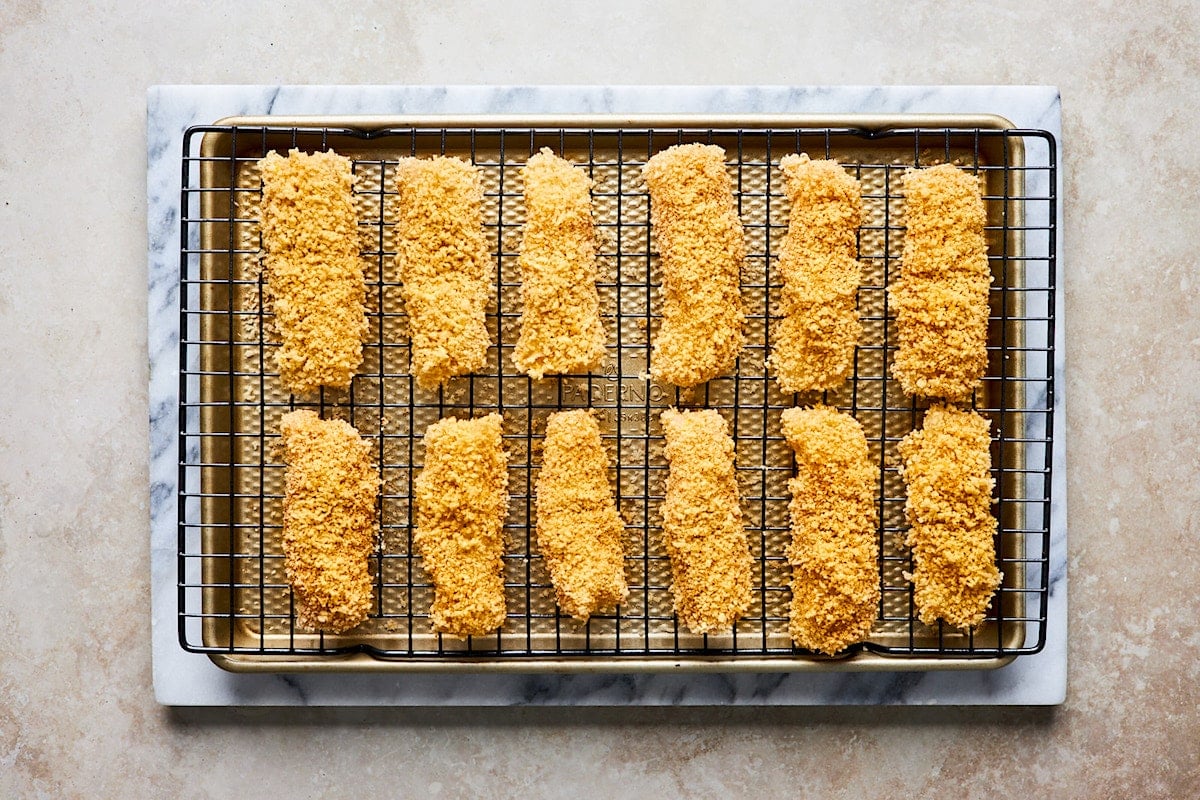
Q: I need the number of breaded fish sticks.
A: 12